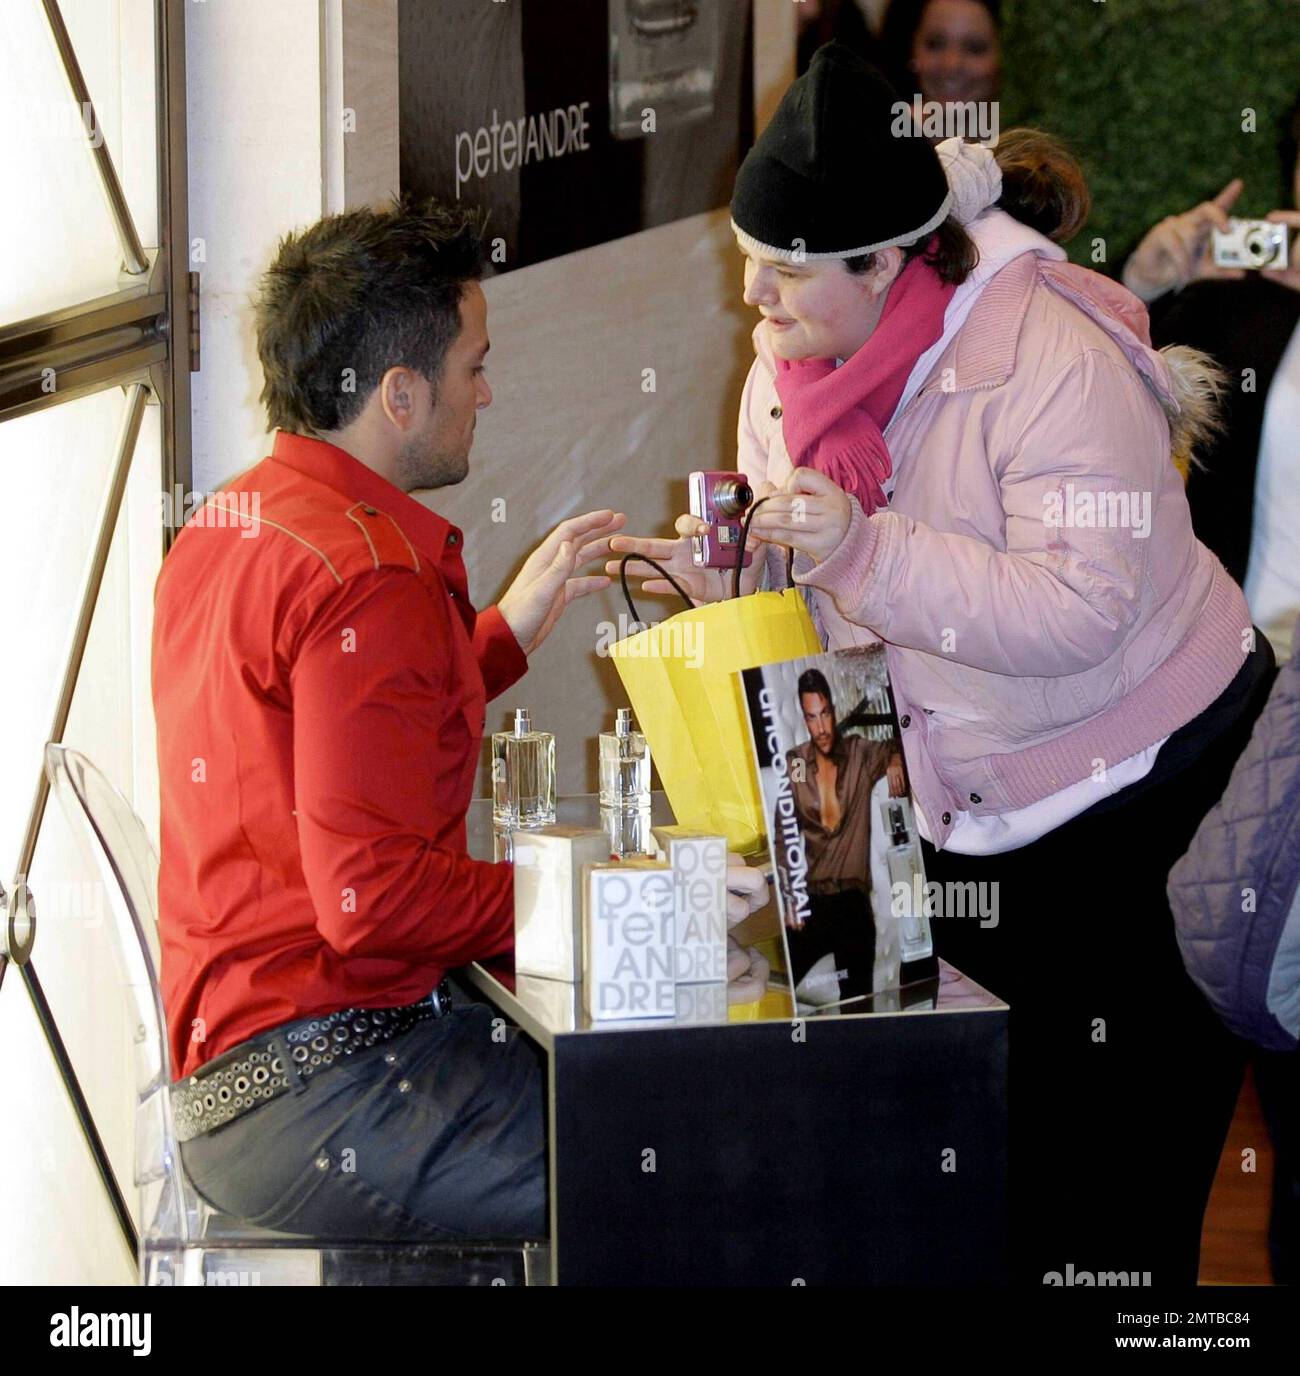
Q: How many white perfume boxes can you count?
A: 3